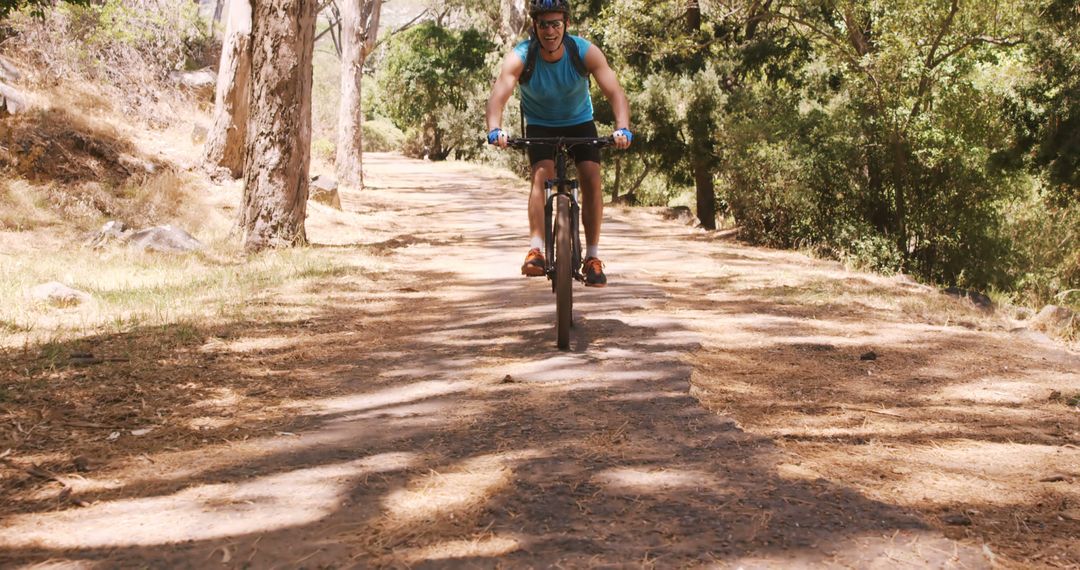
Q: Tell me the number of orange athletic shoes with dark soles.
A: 2